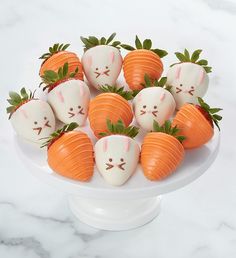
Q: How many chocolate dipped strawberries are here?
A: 12